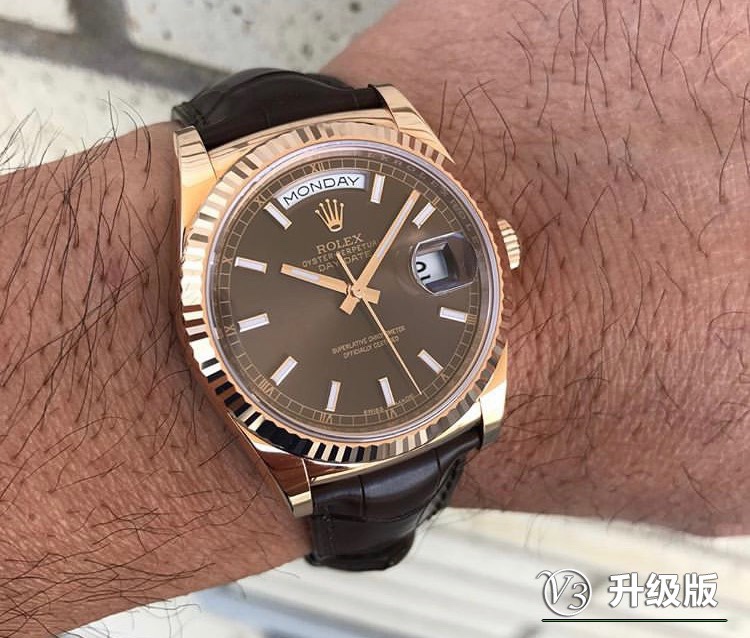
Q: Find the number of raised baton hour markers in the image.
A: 10